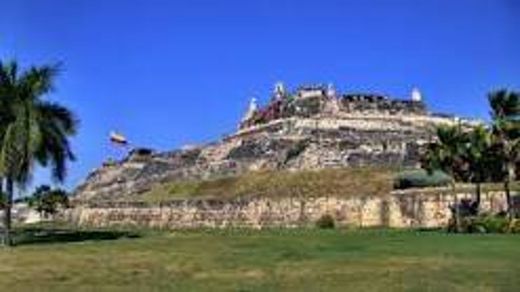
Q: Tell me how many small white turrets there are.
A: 4